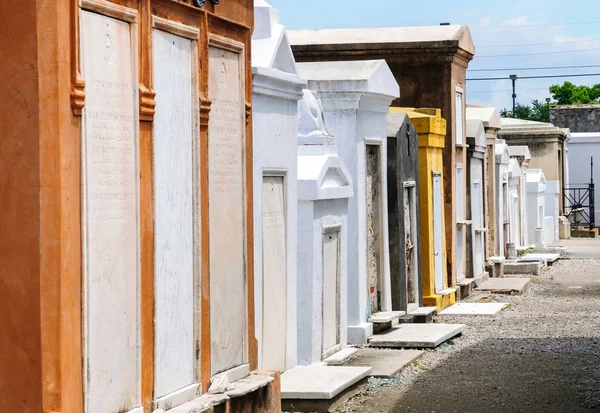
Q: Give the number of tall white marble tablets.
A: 3